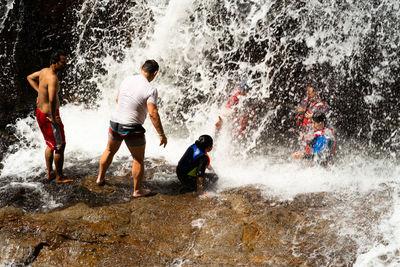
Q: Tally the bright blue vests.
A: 1